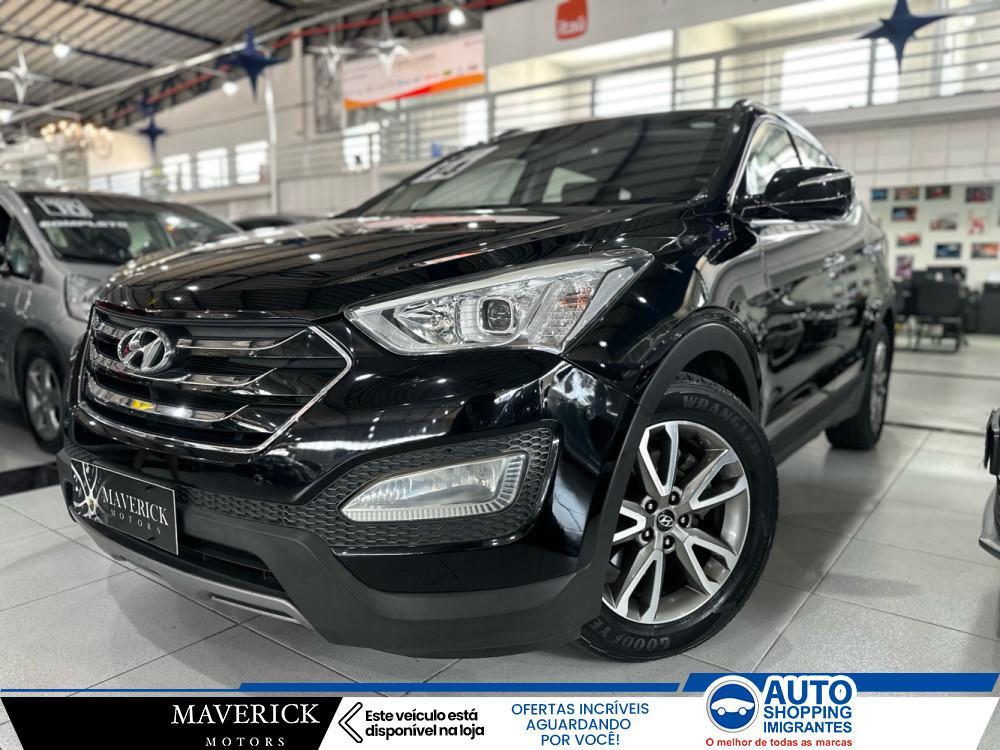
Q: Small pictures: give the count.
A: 11